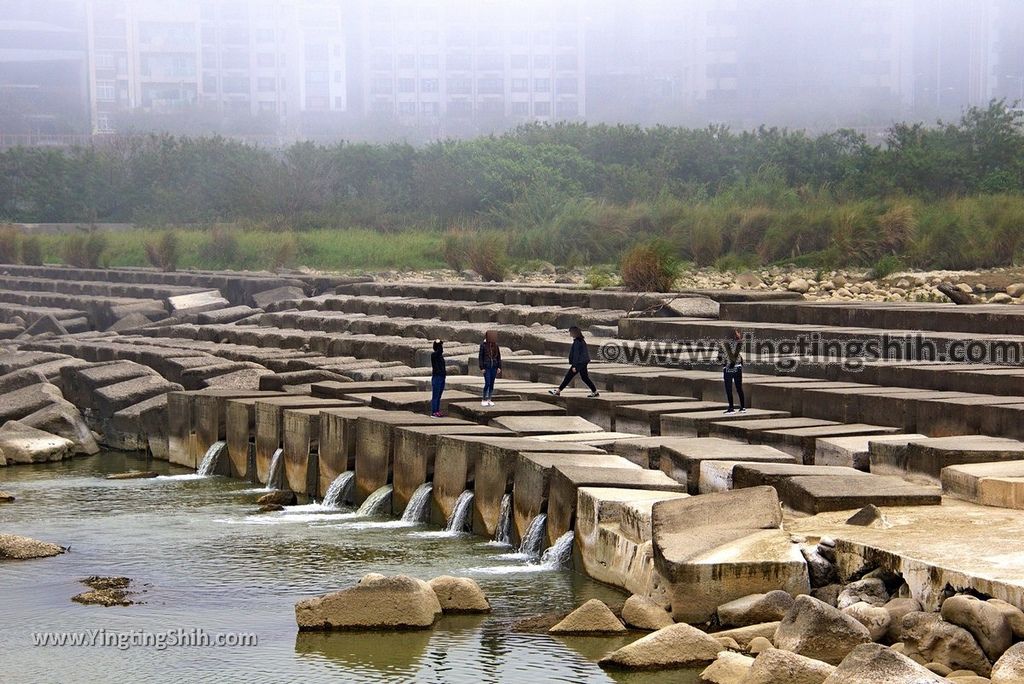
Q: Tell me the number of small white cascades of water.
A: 9